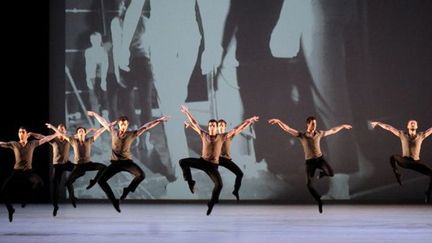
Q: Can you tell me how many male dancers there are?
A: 8